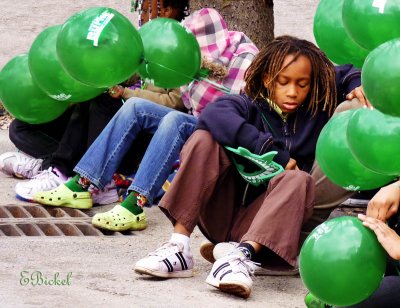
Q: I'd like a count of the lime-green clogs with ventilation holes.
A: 2